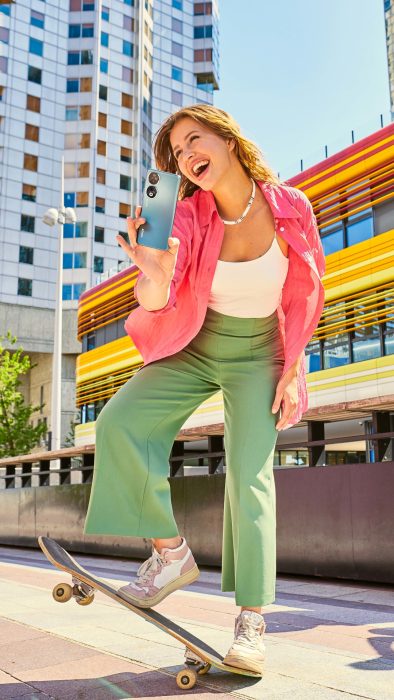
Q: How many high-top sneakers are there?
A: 2